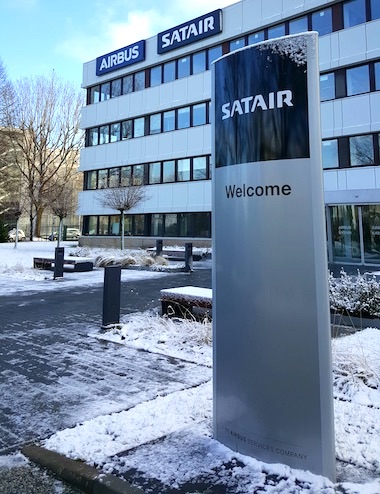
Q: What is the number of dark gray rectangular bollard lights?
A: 4